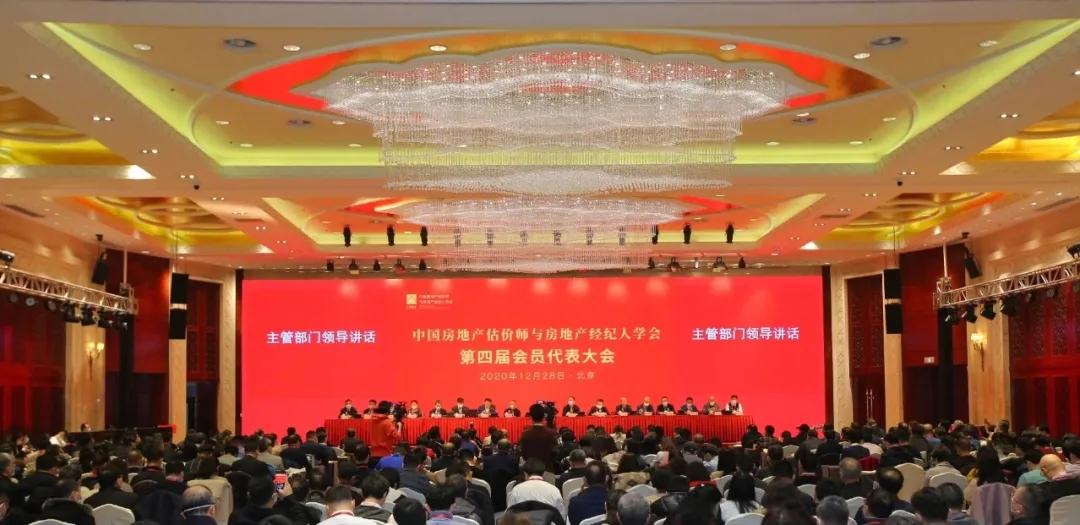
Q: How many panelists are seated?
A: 15